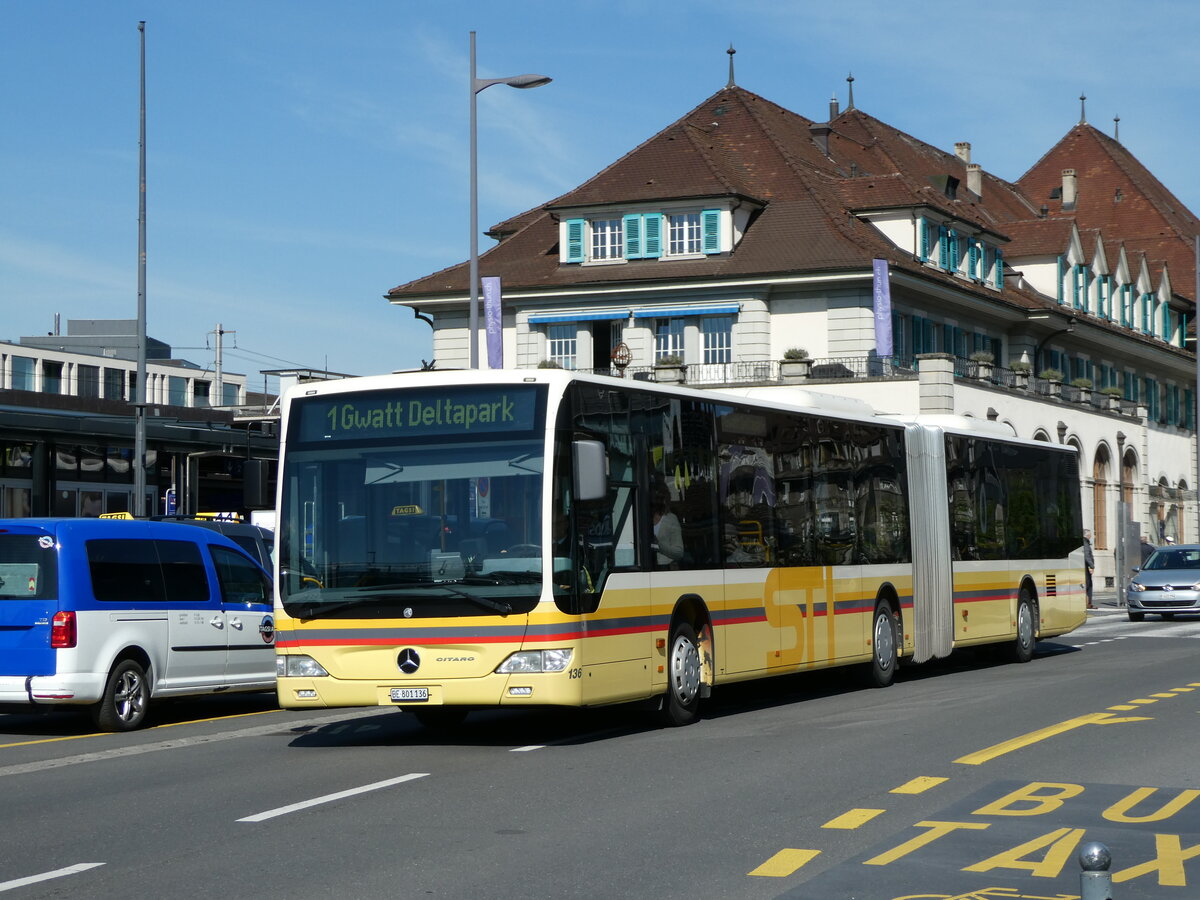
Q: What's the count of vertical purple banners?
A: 2